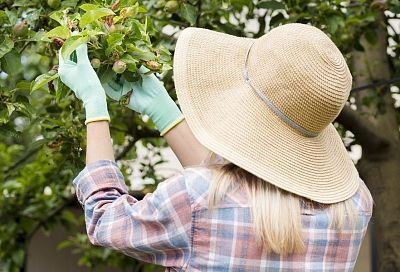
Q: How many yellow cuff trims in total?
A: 2